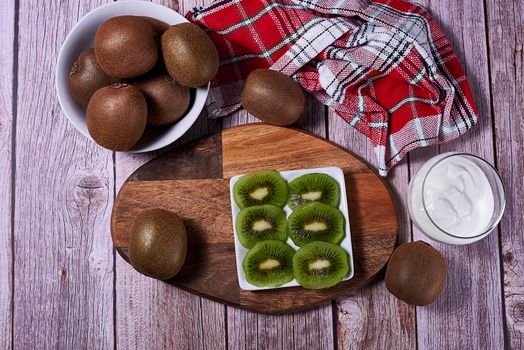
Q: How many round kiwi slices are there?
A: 6